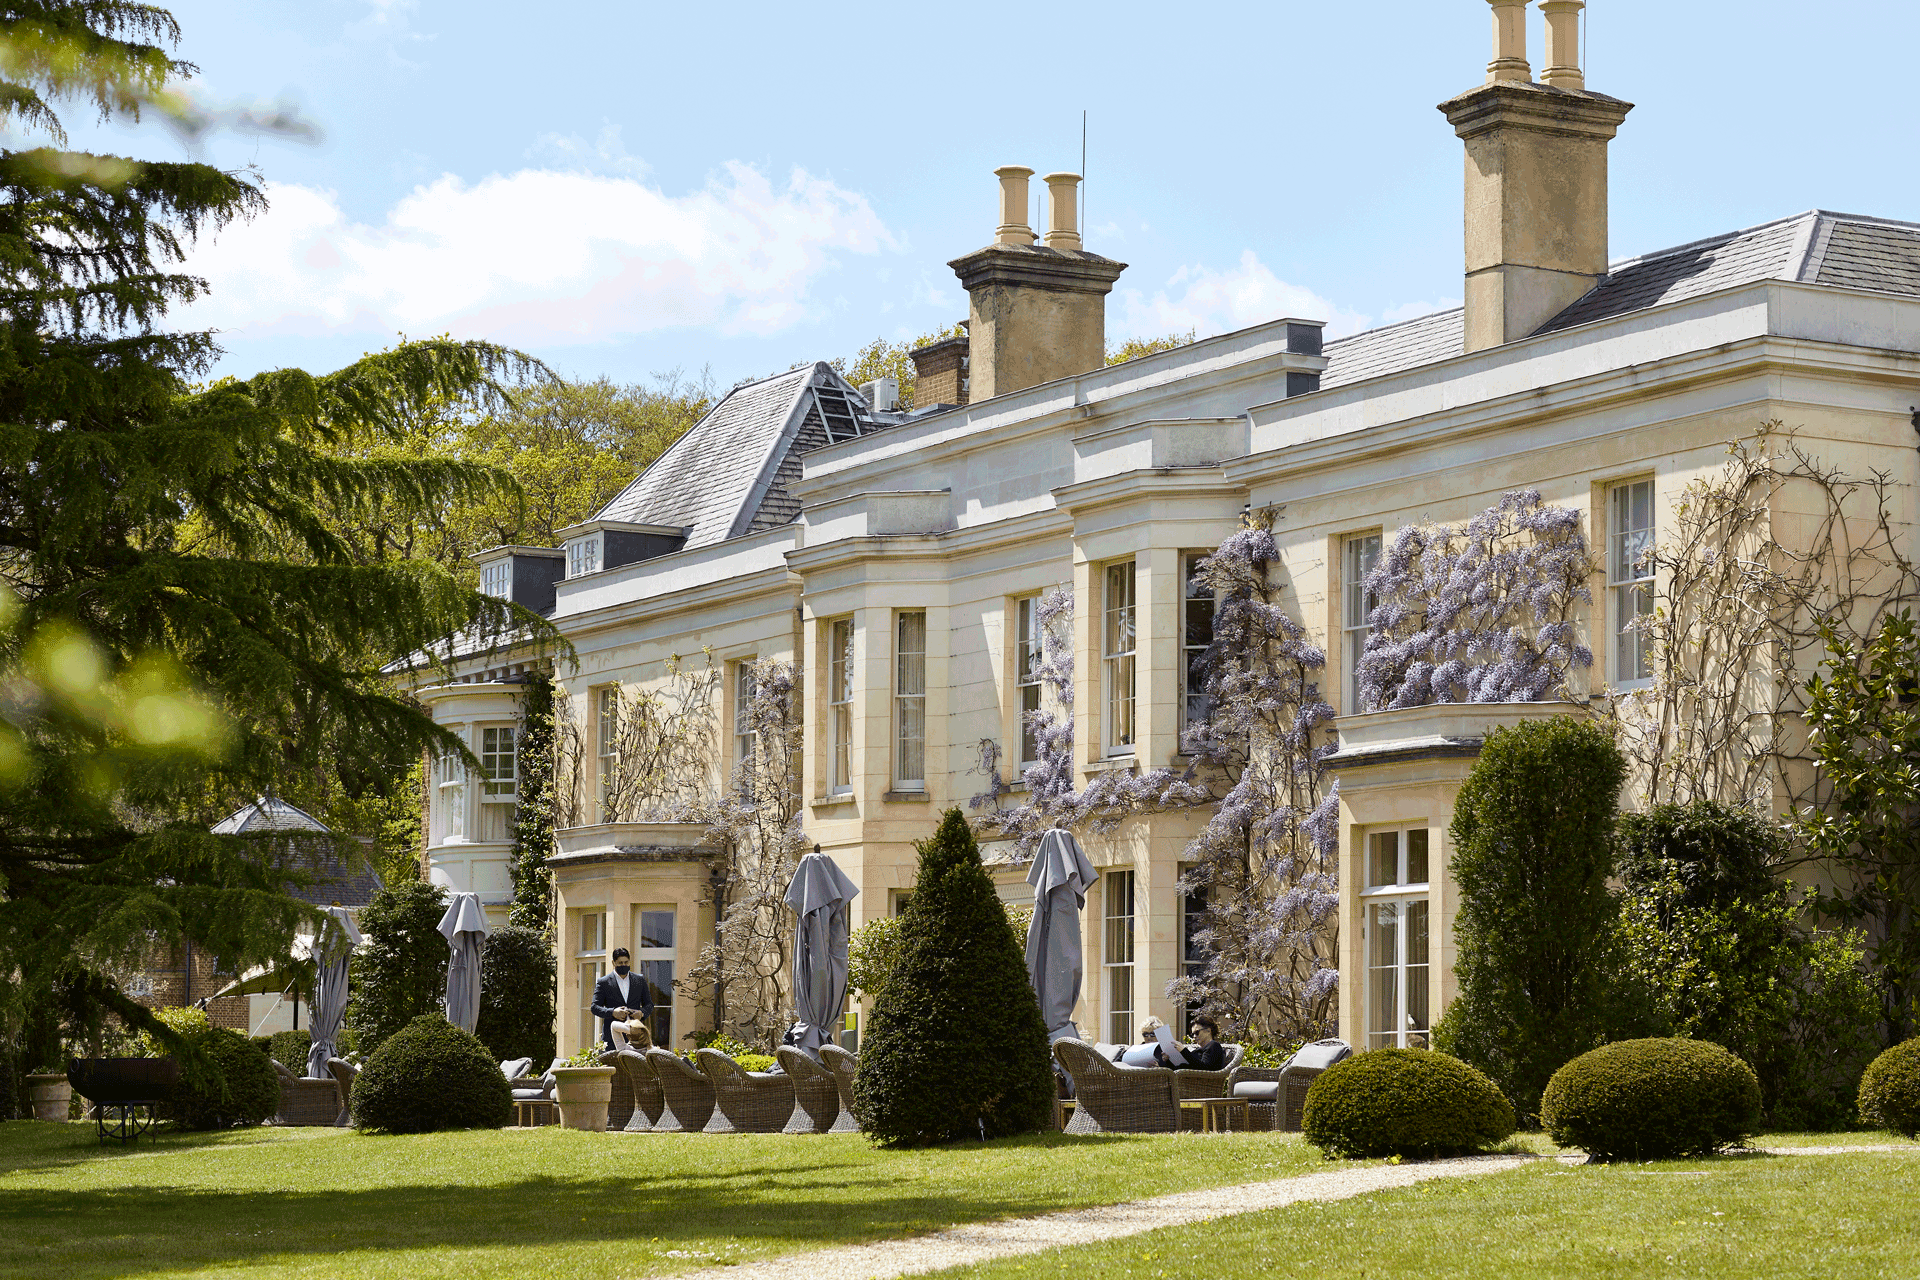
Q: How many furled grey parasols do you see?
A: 4